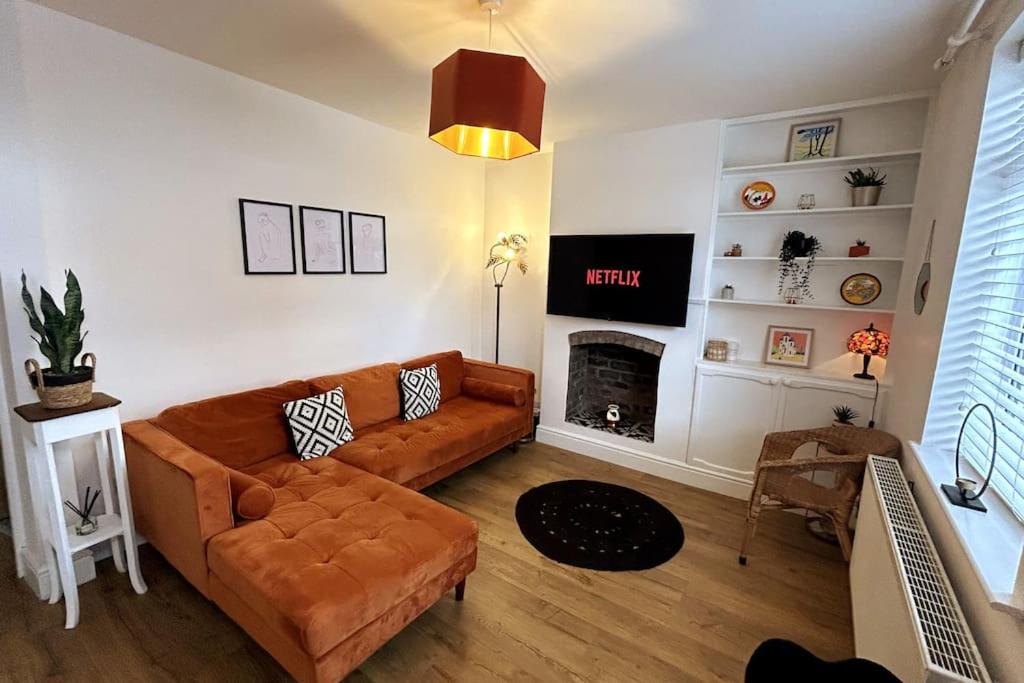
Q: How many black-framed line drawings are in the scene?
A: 3